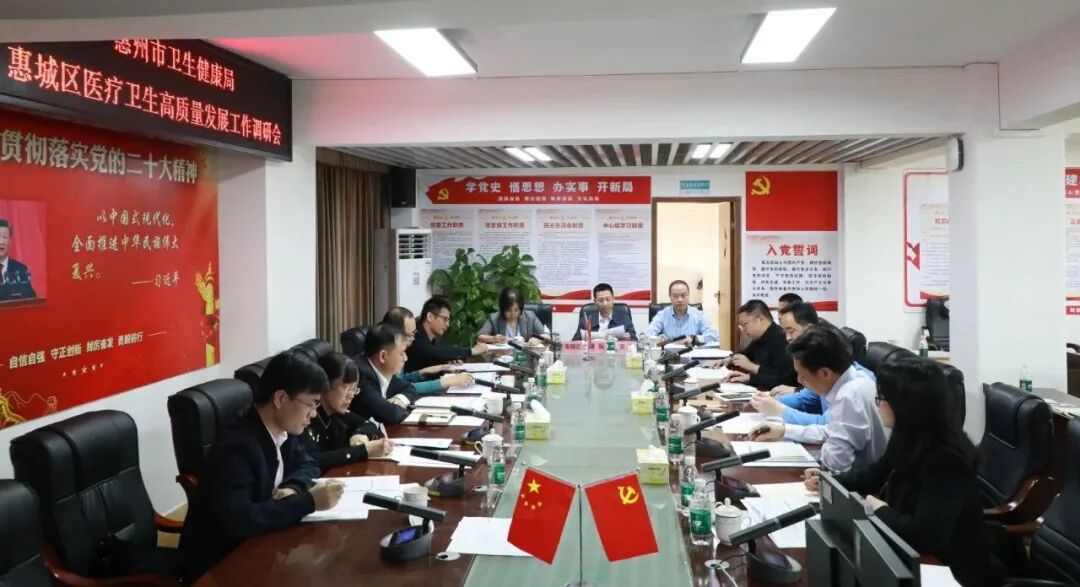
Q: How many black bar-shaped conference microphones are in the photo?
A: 14